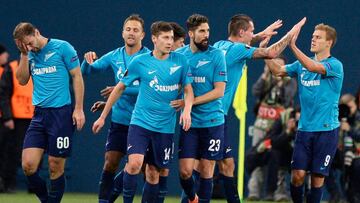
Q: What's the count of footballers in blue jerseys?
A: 7